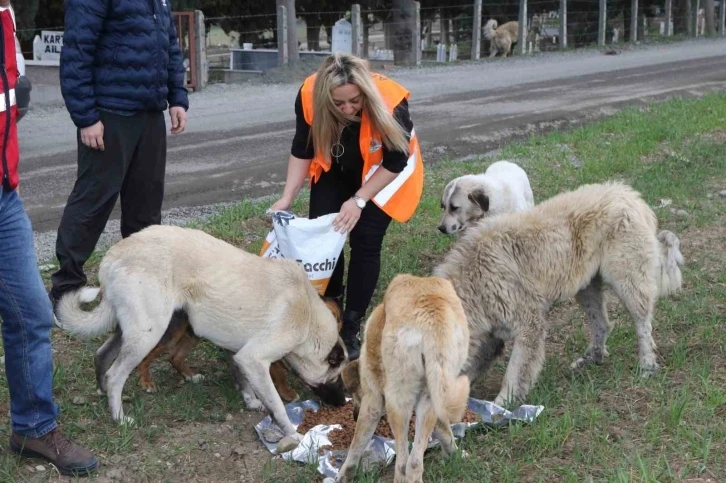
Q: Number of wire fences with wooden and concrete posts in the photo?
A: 1